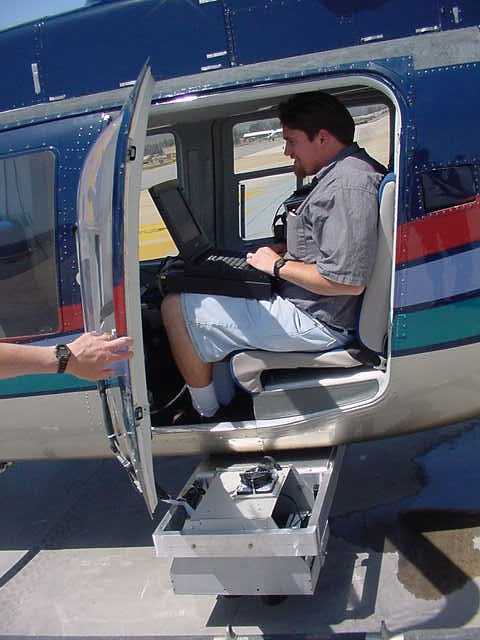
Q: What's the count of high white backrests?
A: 1